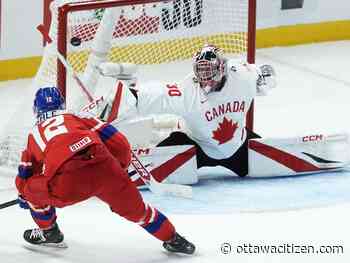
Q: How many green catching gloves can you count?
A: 0